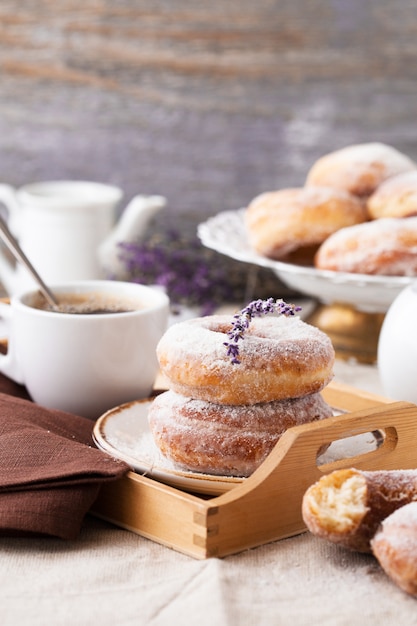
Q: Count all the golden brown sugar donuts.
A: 8